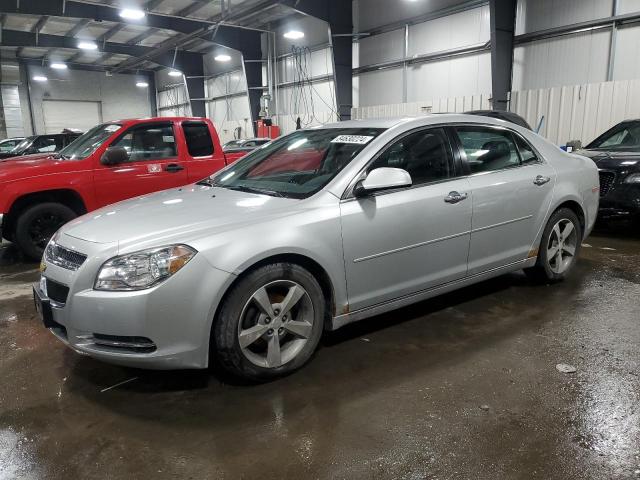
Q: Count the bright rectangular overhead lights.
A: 8